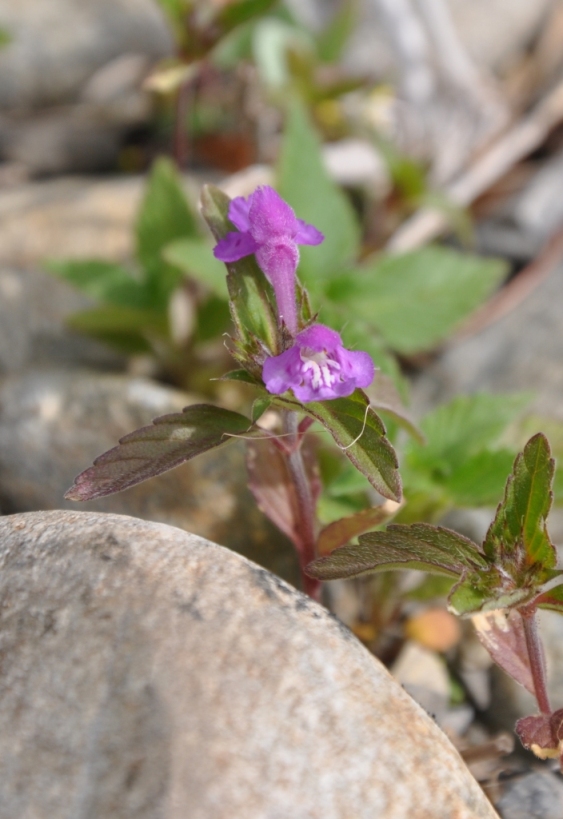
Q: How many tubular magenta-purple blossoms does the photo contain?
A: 2